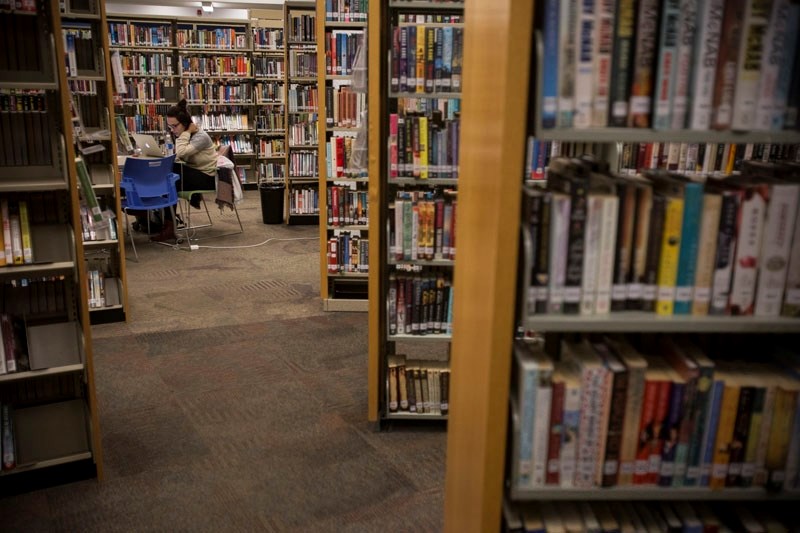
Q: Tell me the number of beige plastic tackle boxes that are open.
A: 0